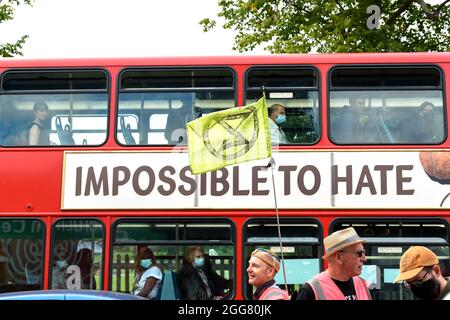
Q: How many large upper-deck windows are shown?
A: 4